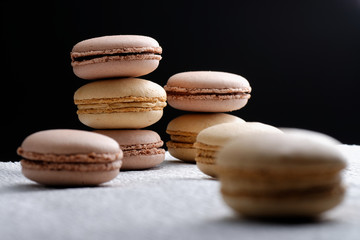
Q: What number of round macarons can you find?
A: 8